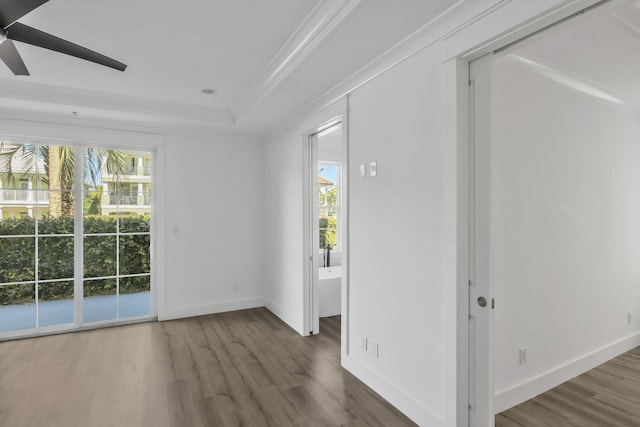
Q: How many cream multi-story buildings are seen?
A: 2